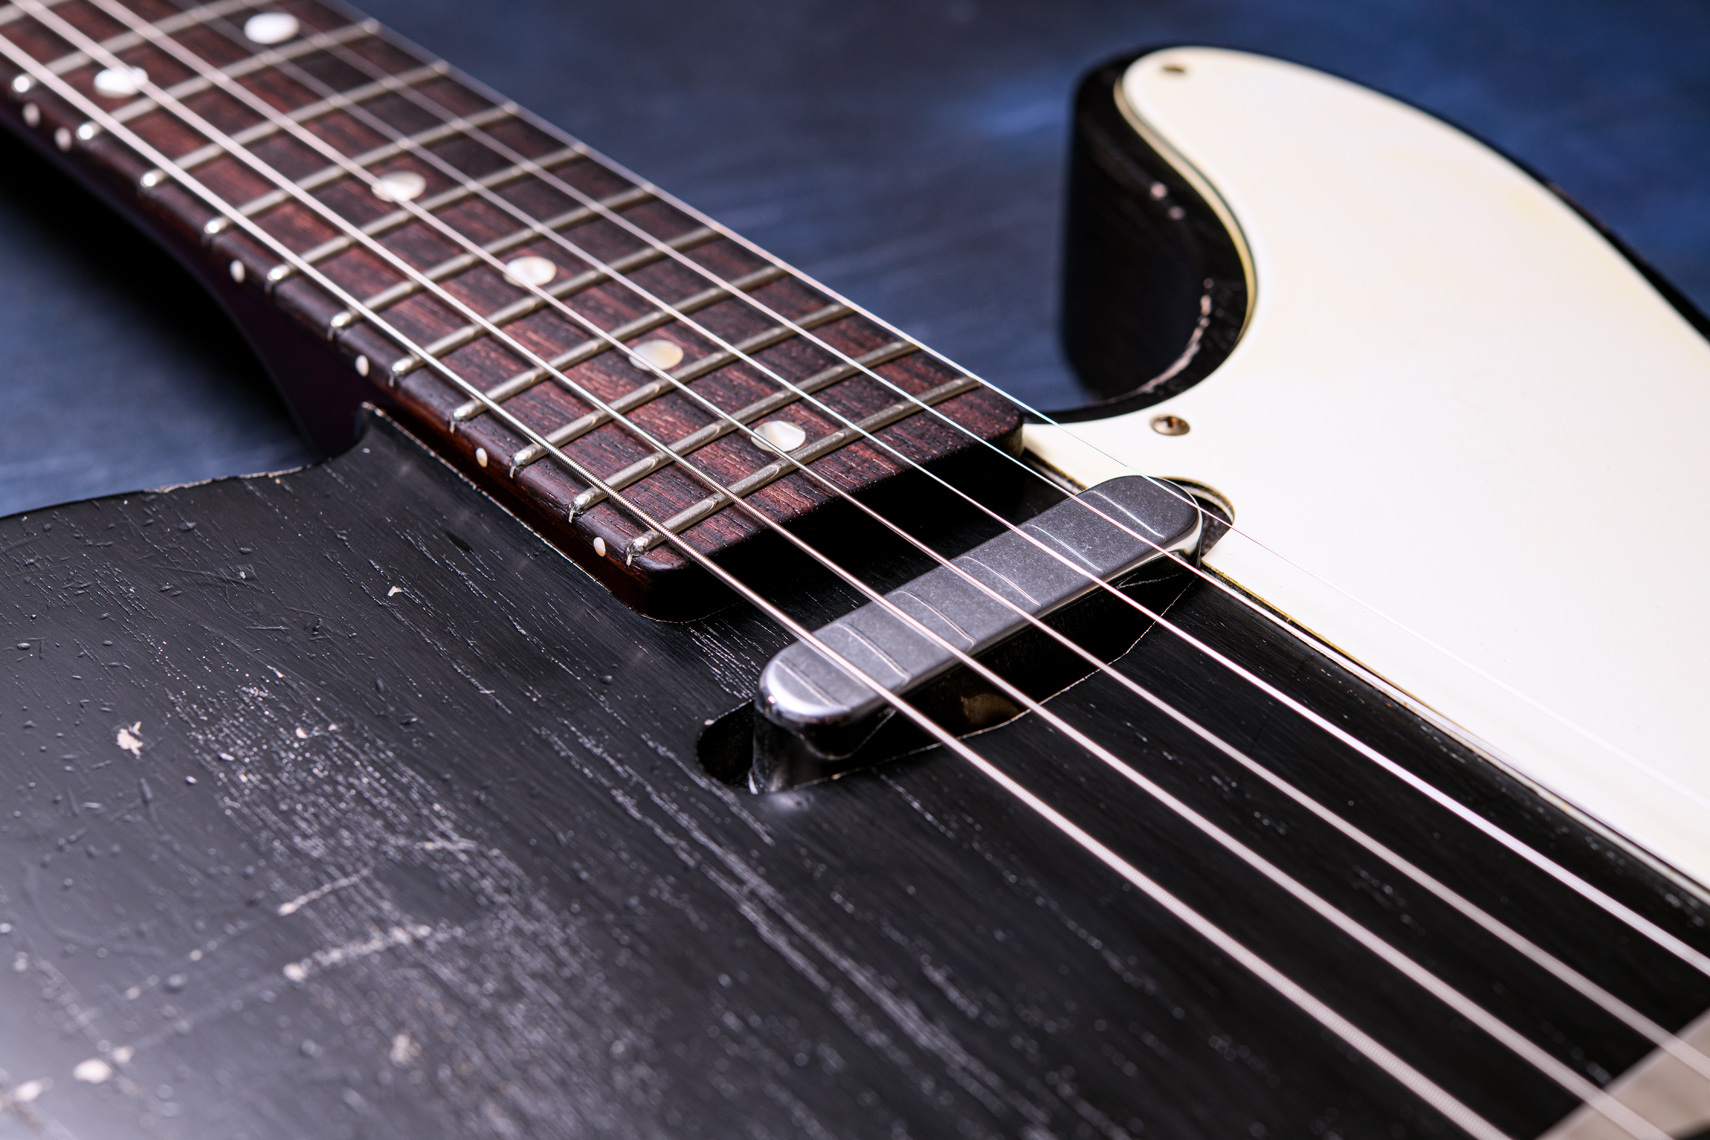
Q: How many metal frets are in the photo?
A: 12